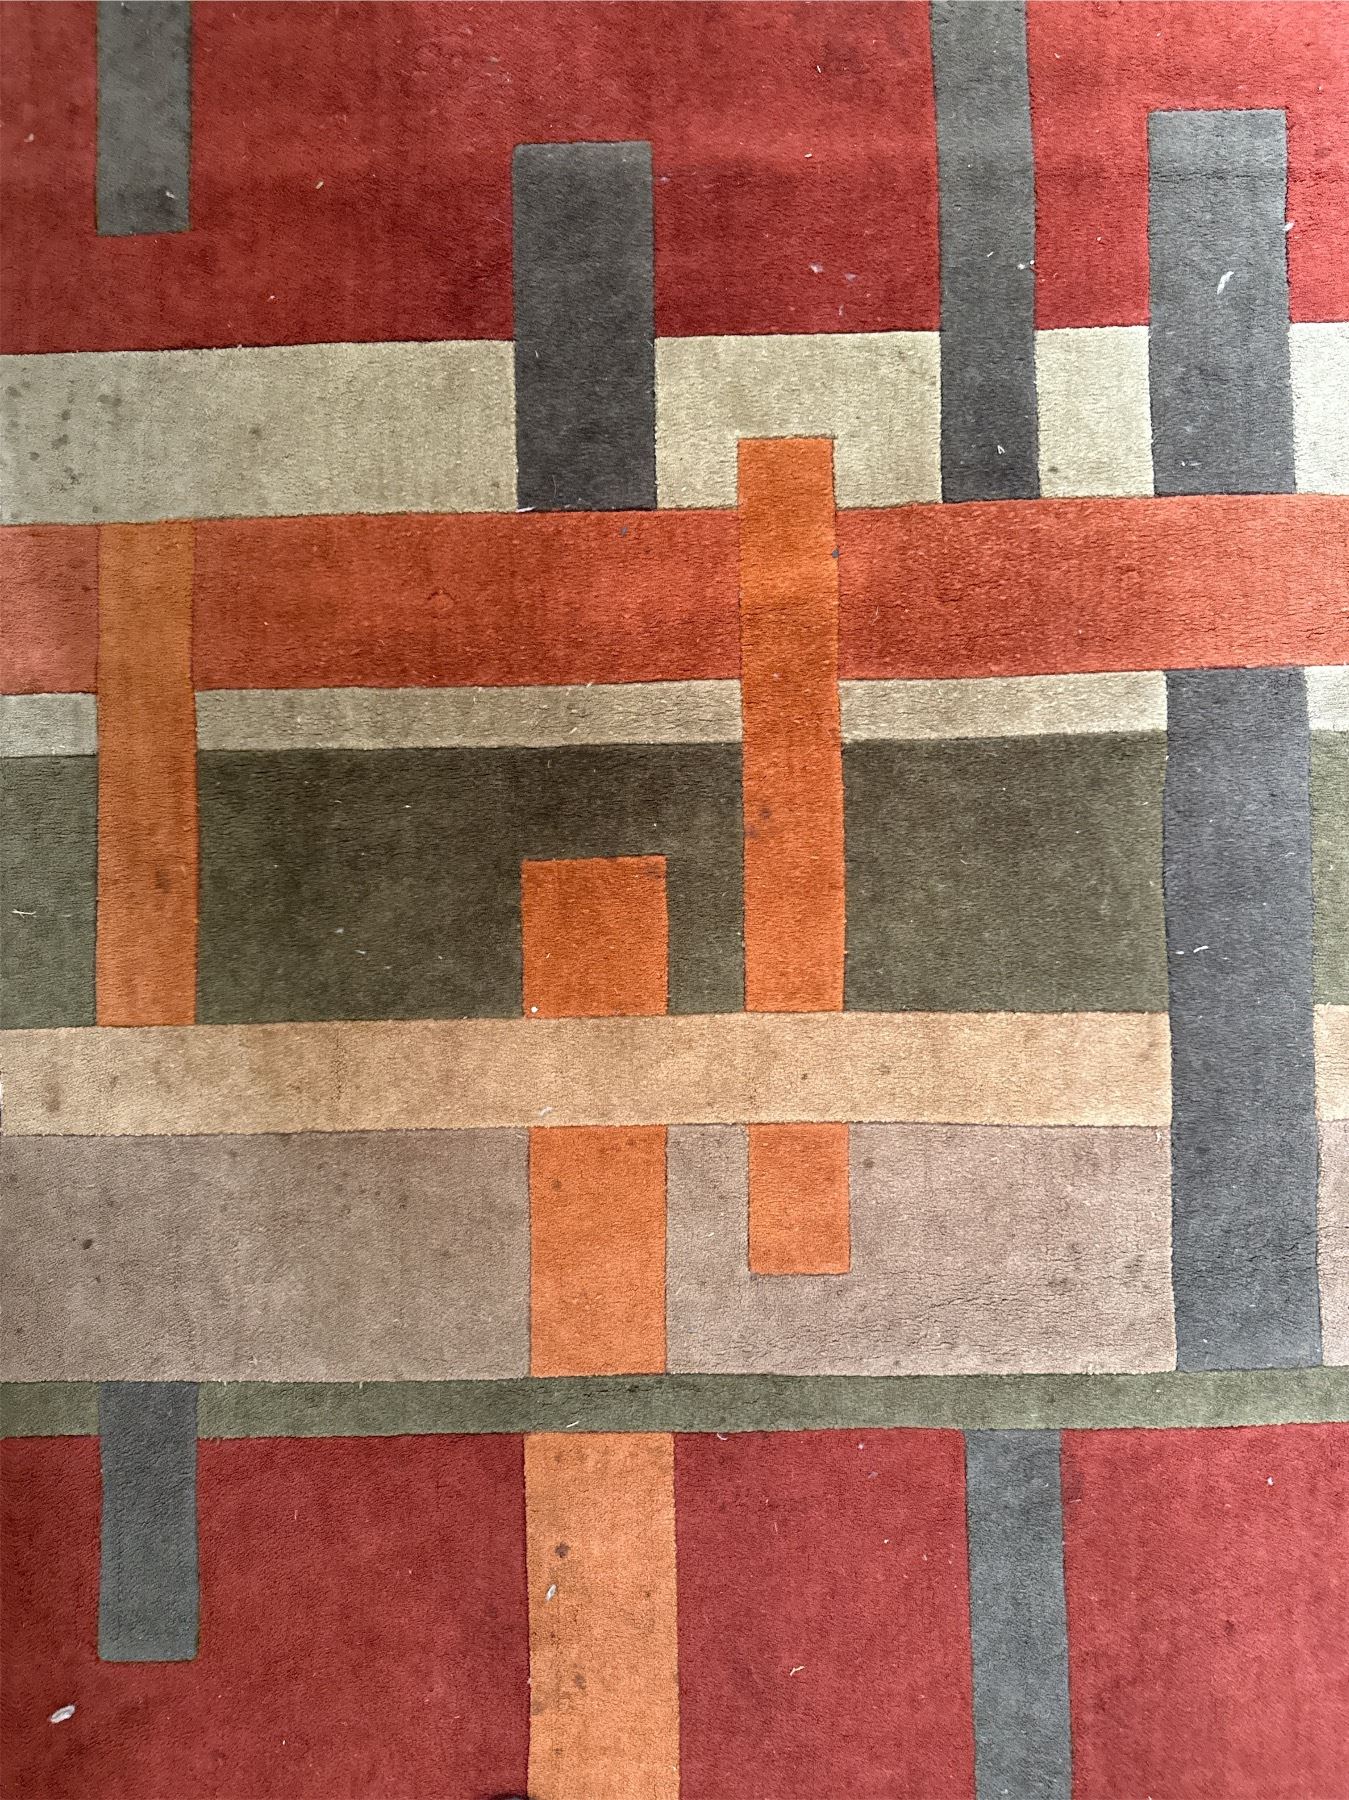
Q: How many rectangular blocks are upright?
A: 13